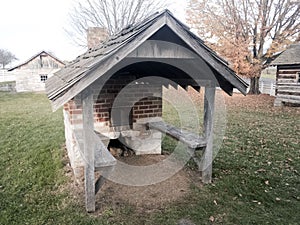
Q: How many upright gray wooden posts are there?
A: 2